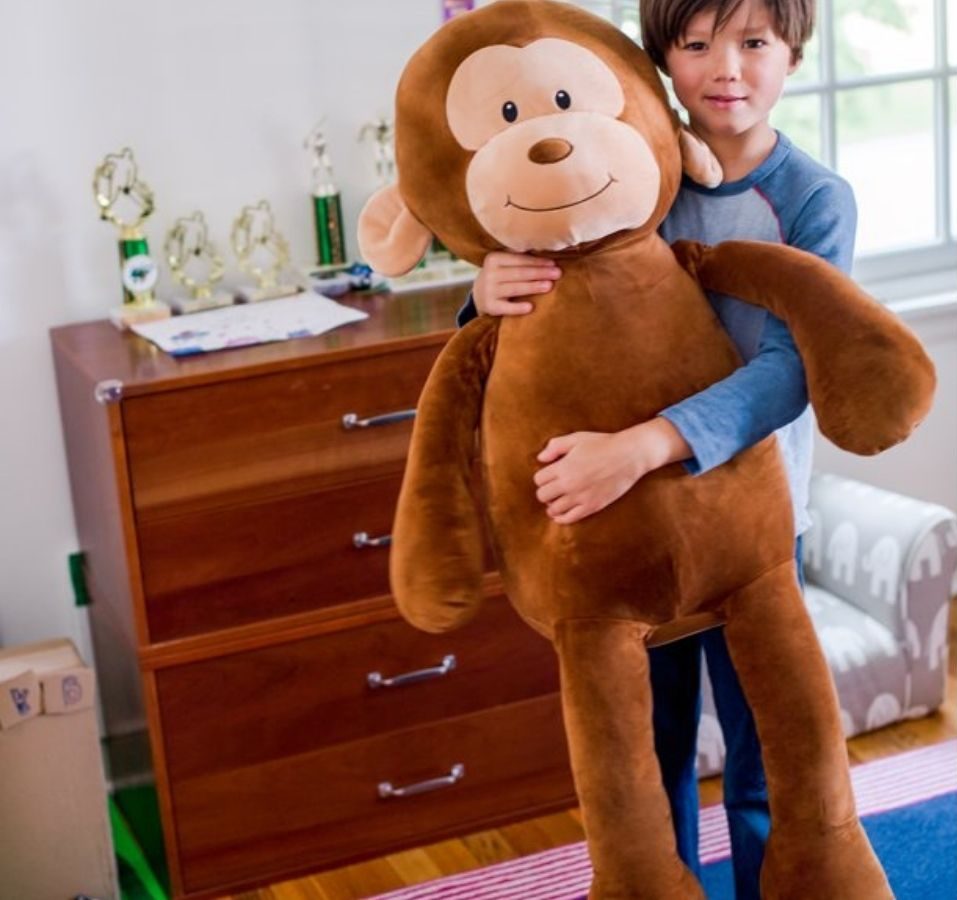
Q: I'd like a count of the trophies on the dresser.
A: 5